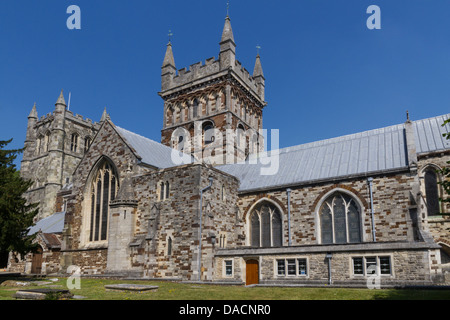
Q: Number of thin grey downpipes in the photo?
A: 4